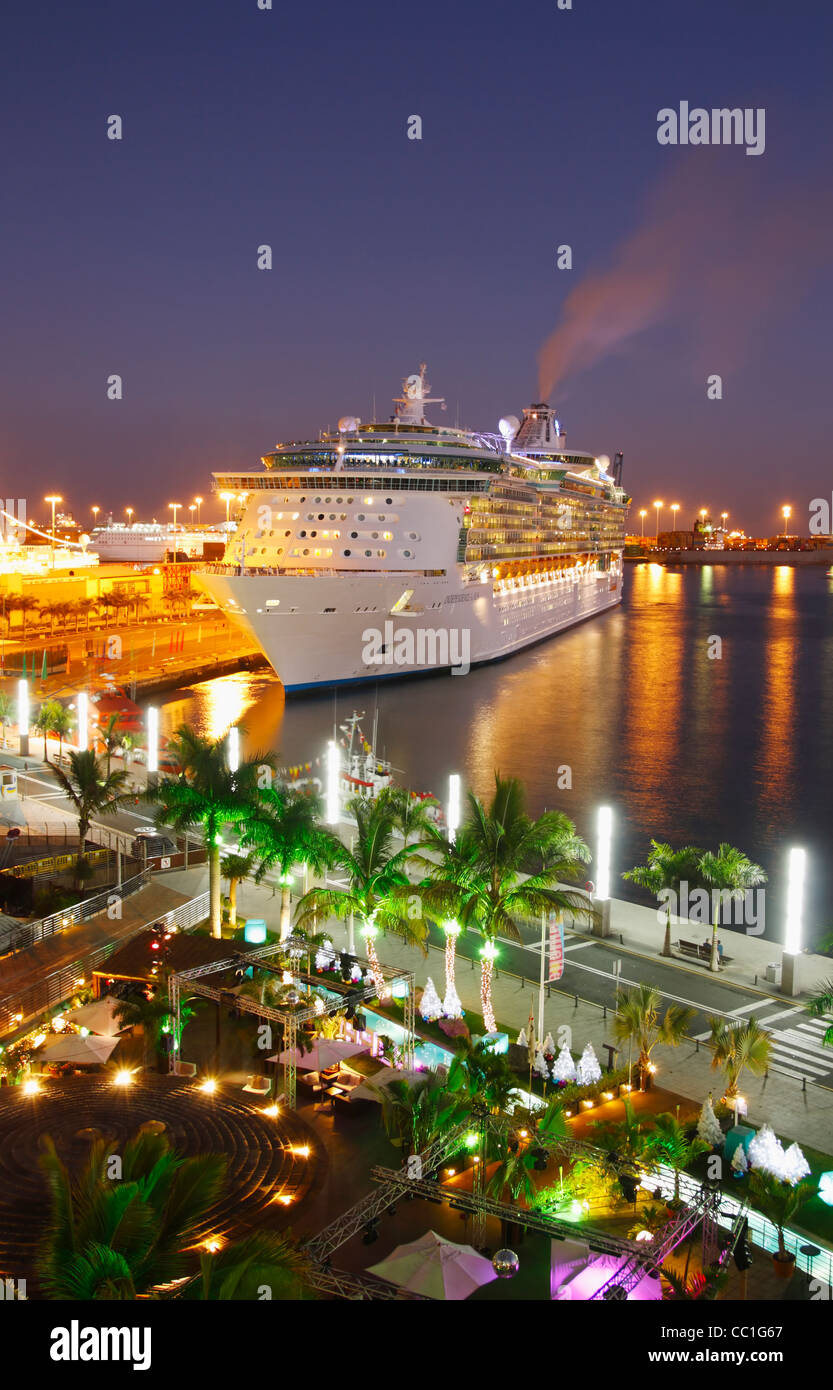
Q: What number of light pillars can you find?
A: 8